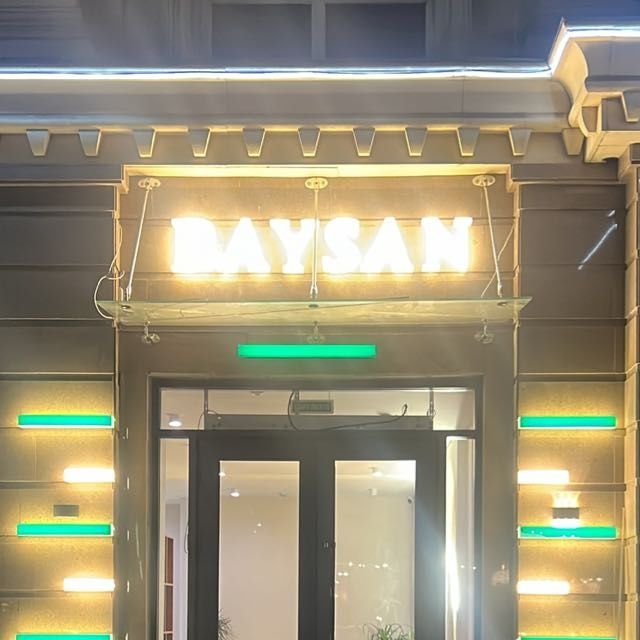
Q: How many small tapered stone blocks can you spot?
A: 11